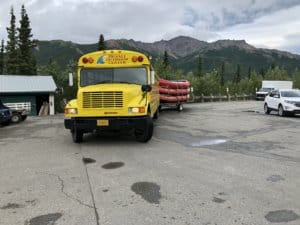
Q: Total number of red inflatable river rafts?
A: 3